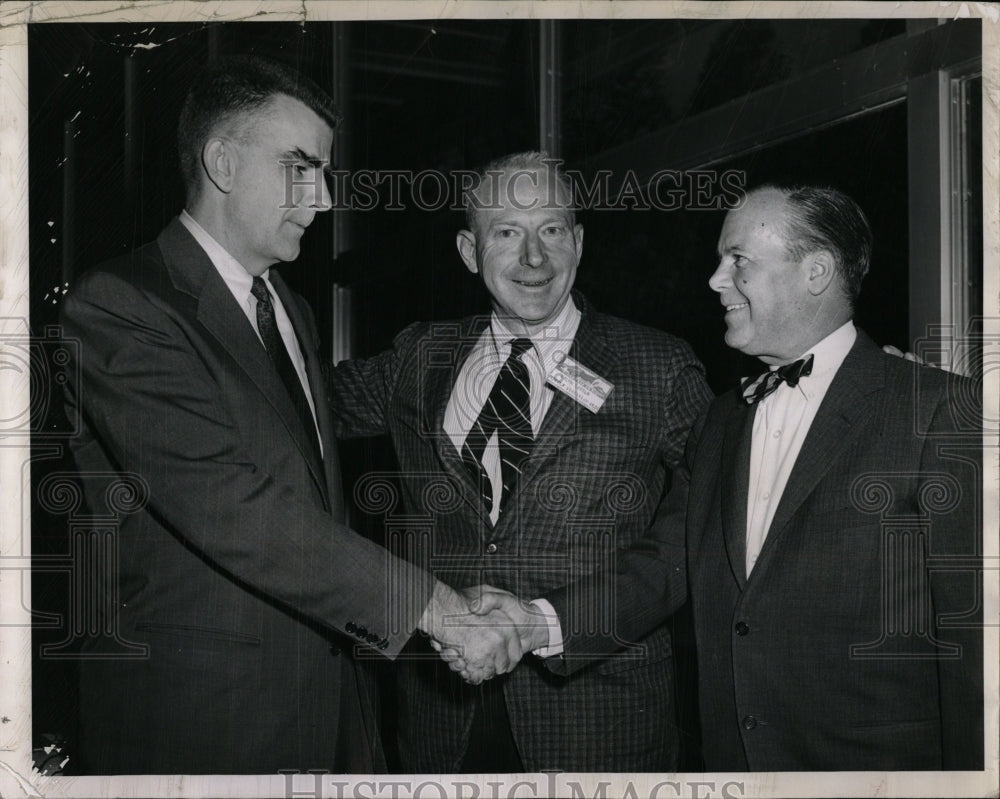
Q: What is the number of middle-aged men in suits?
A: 3